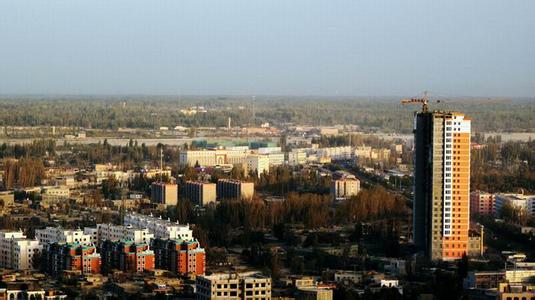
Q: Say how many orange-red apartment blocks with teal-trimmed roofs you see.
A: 3